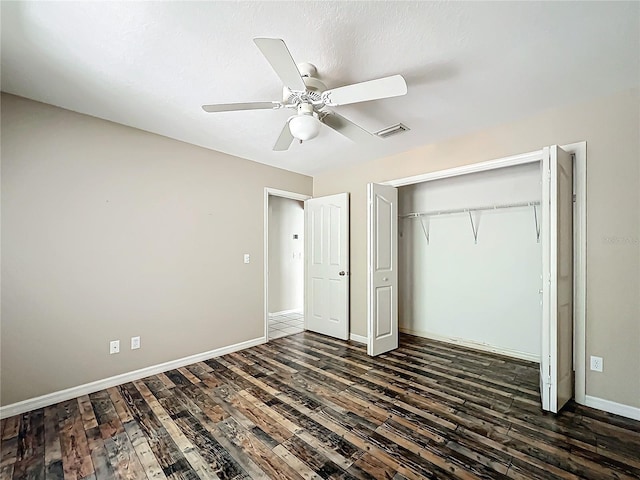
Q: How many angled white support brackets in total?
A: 3